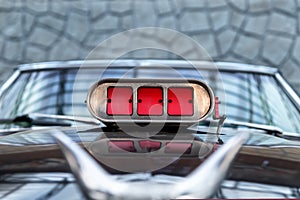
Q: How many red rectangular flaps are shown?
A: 3